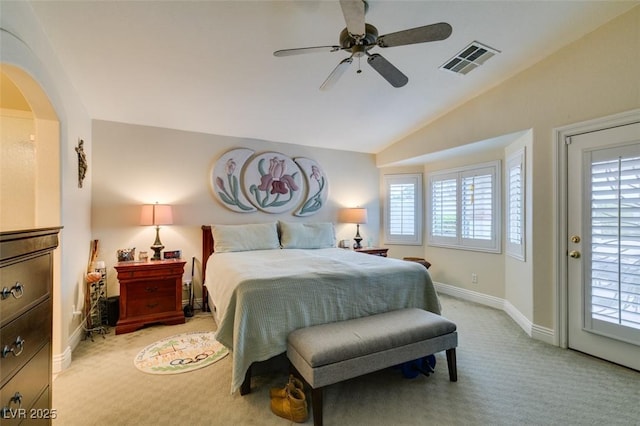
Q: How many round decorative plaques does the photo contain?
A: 3